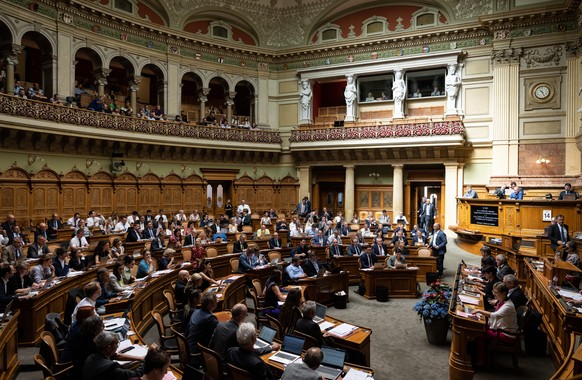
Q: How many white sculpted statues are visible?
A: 4